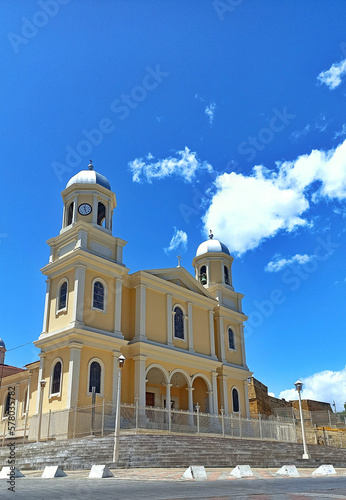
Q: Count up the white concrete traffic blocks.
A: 7